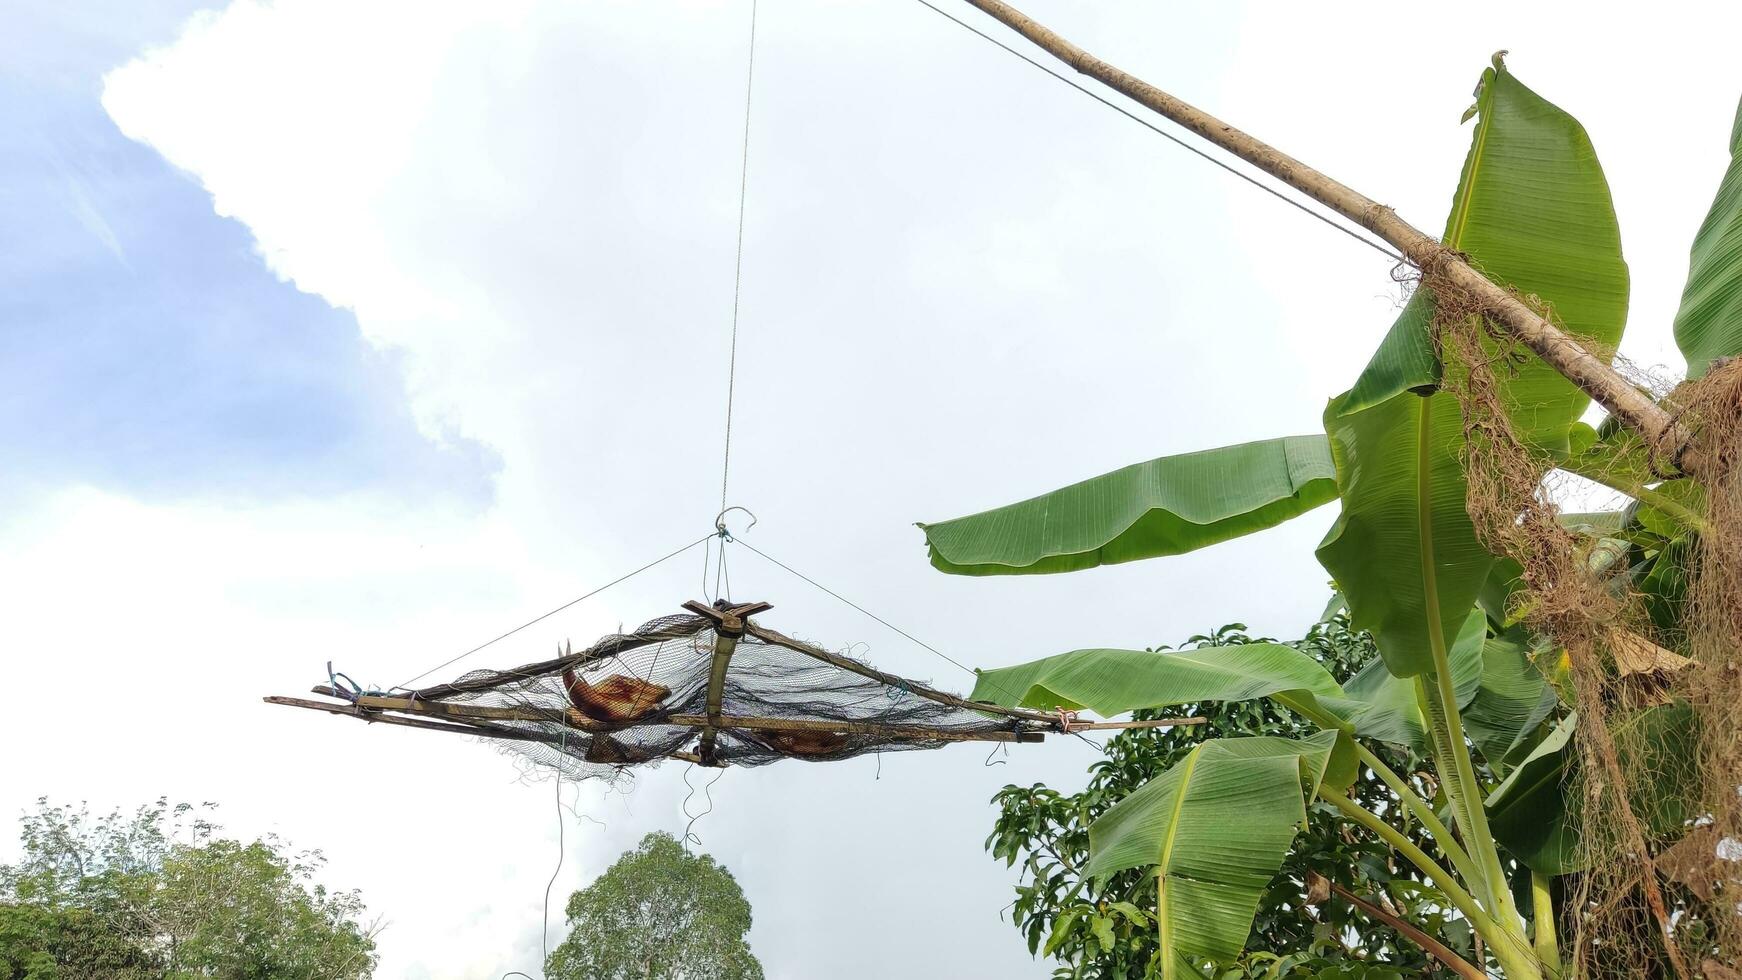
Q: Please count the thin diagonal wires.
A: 3